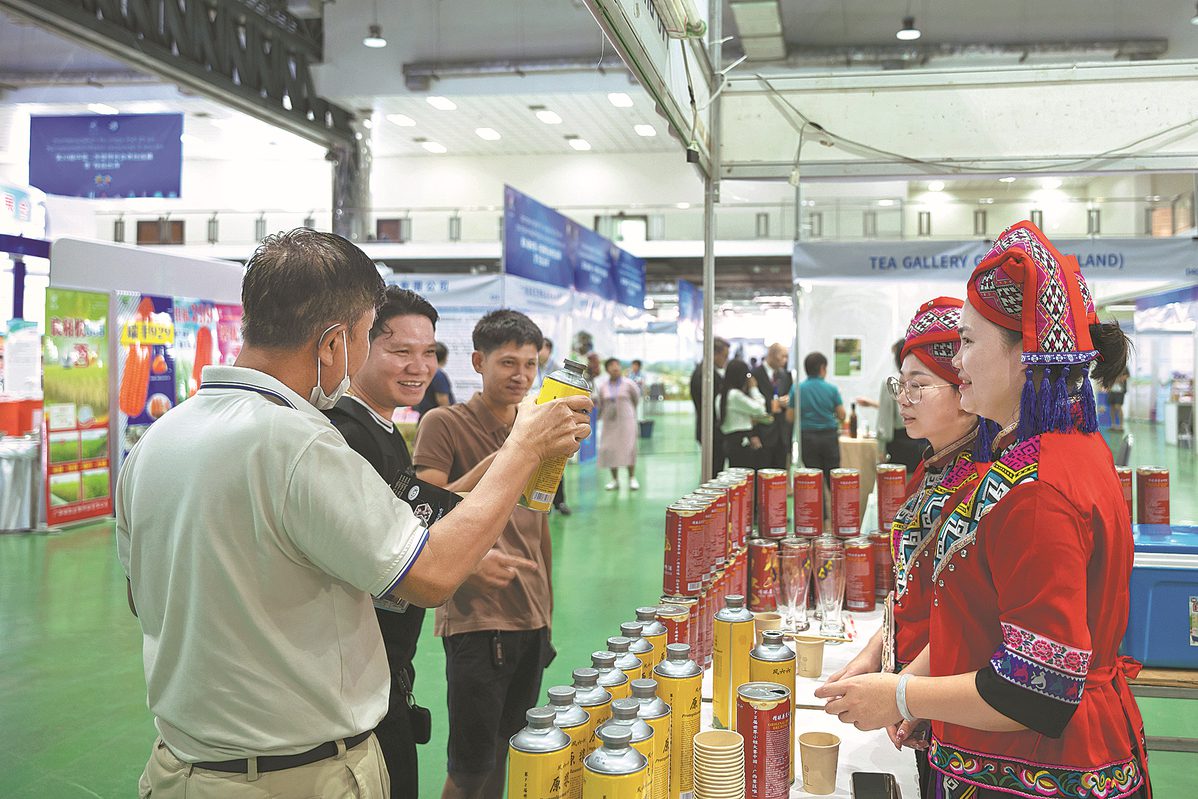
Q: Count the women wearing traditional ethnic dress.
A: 2